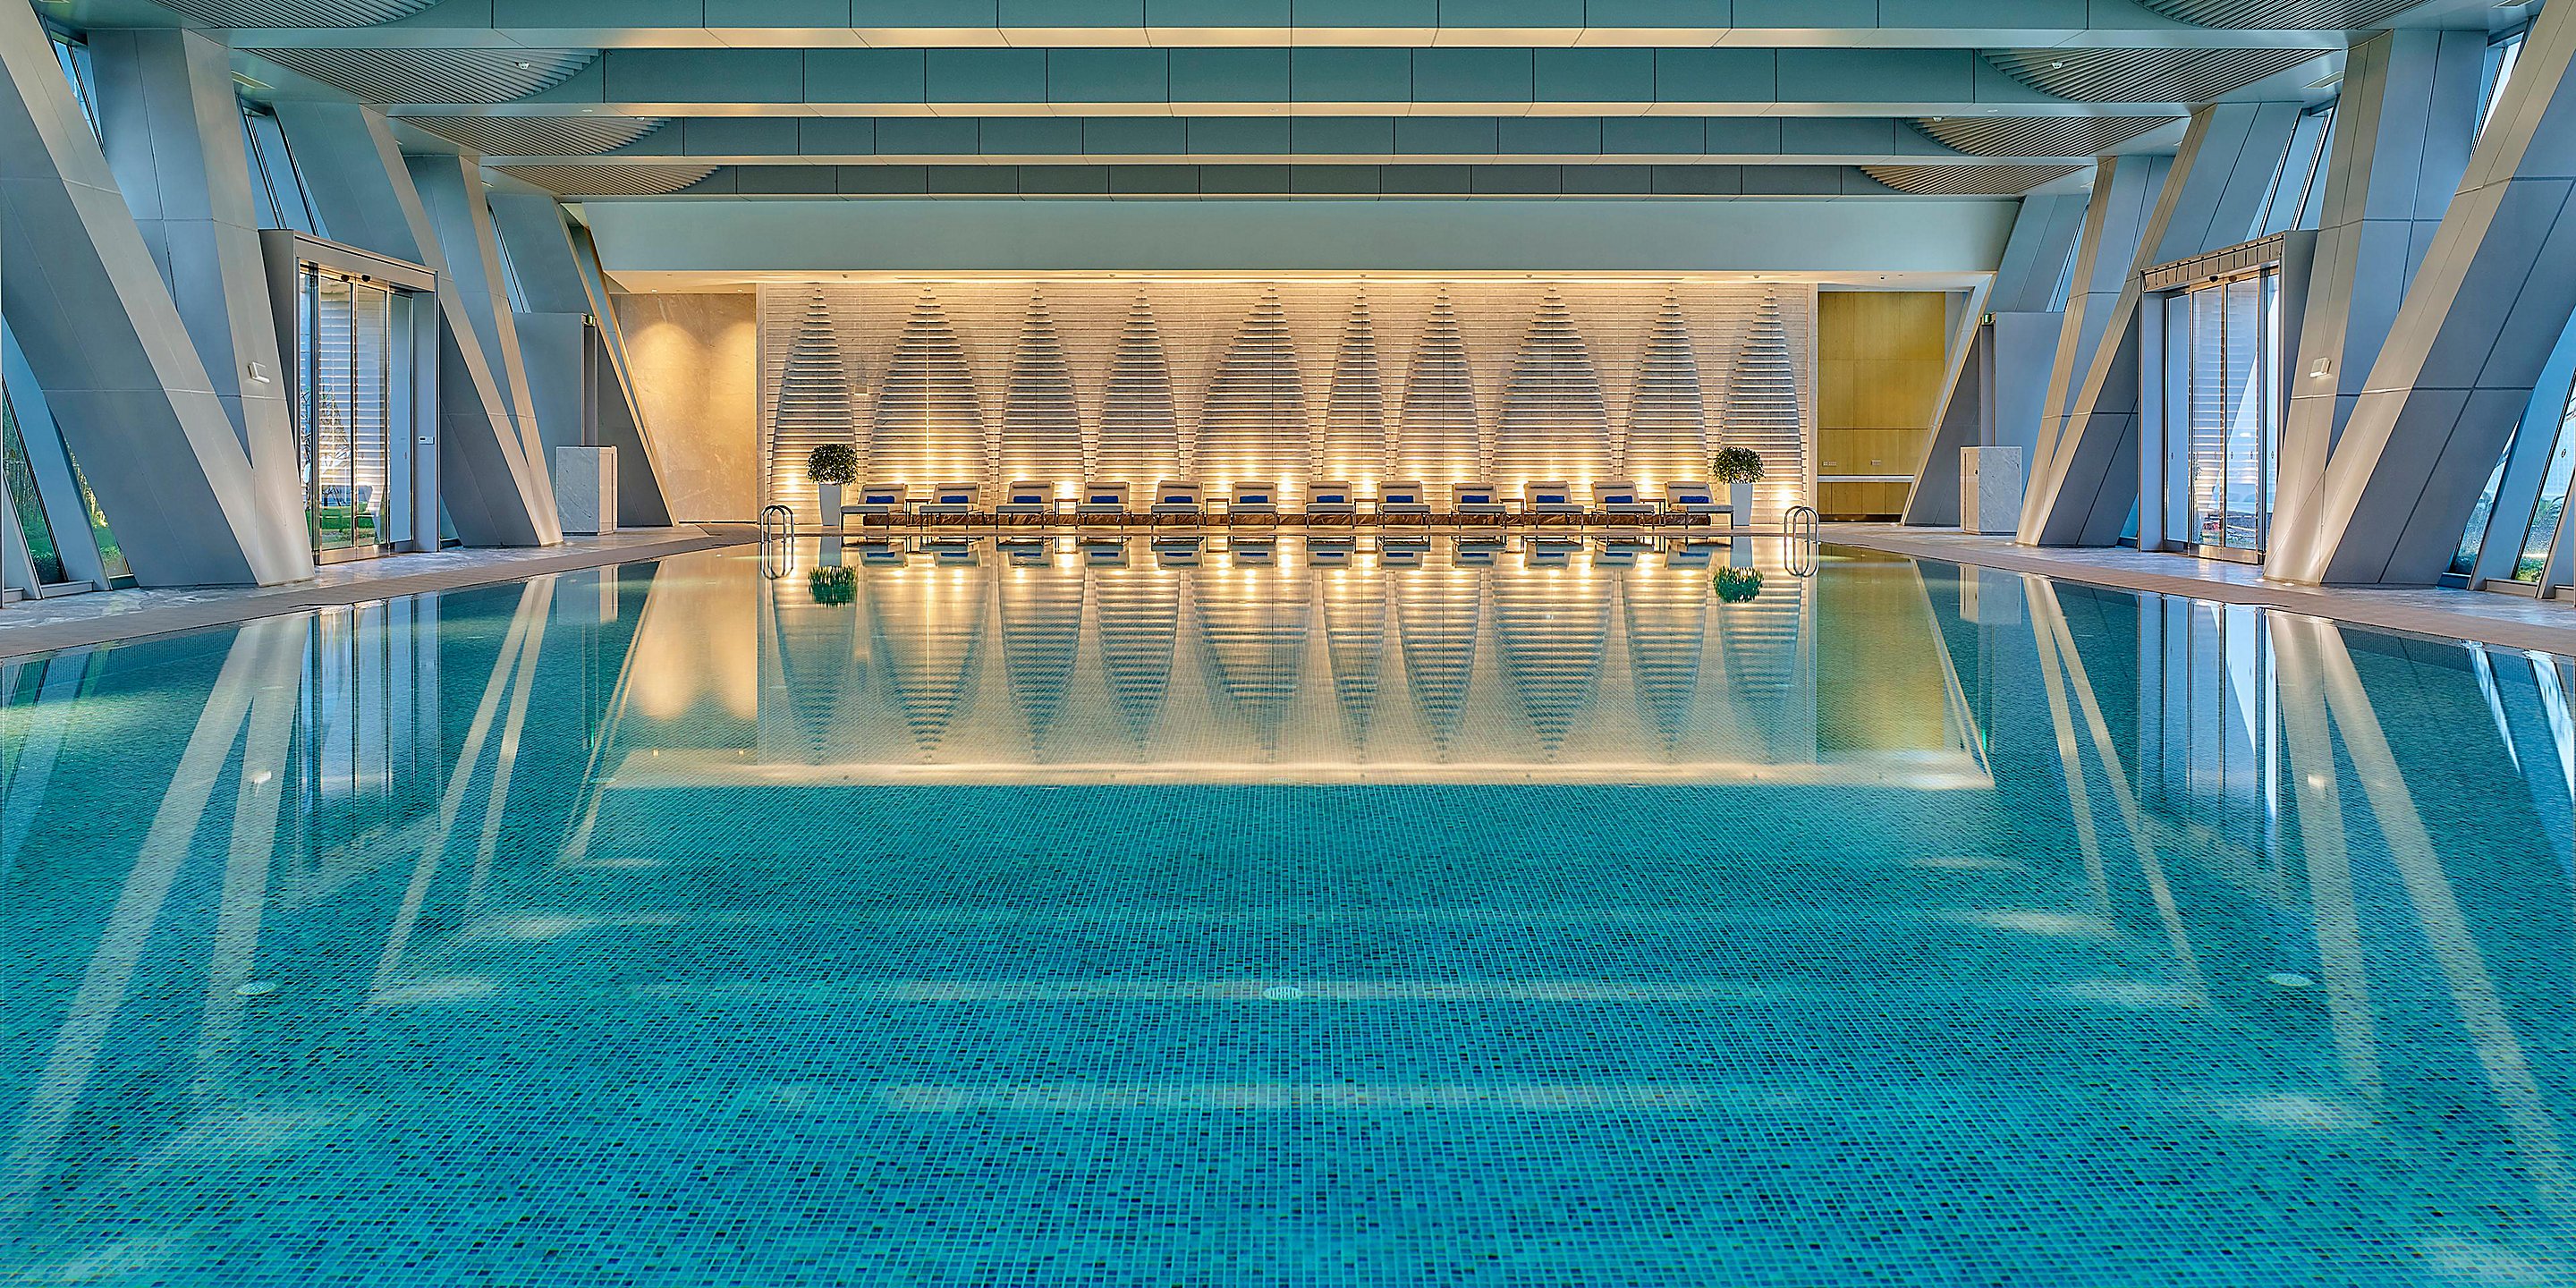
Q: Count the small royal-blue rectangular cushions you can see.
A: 12